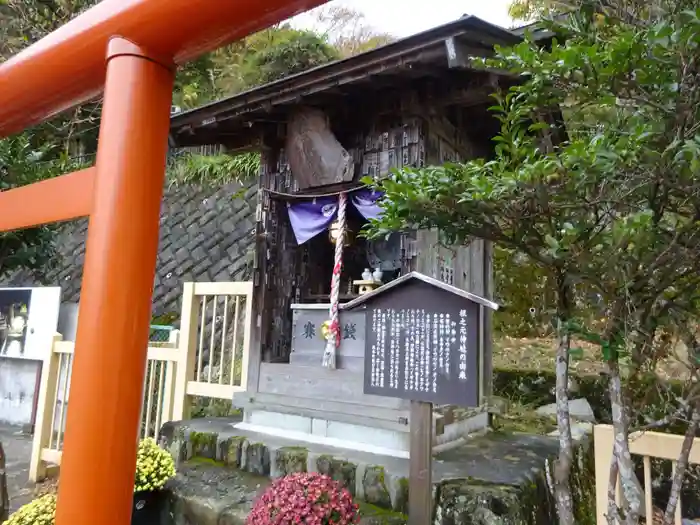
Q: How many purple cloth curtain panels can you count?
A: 2